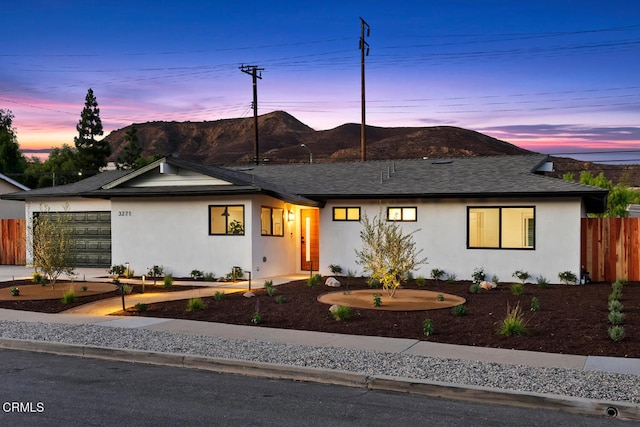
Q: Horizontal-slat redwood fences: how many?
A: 0